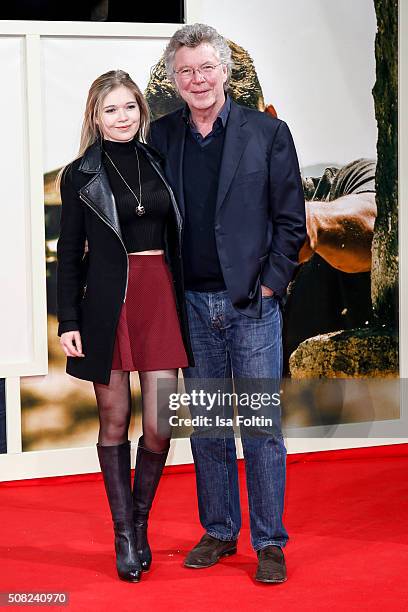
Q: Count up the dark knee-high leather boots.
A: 2